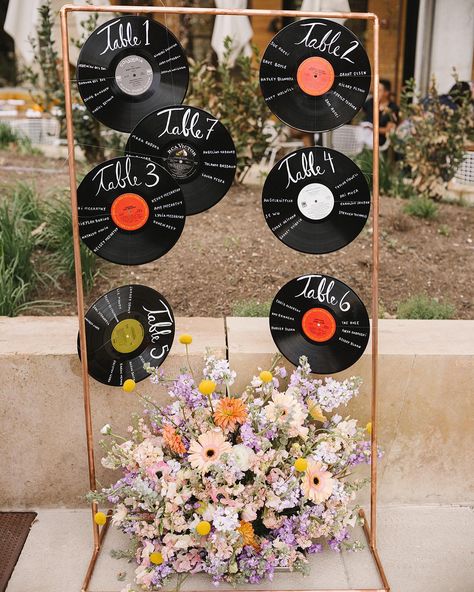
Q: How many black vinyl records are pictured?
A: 7